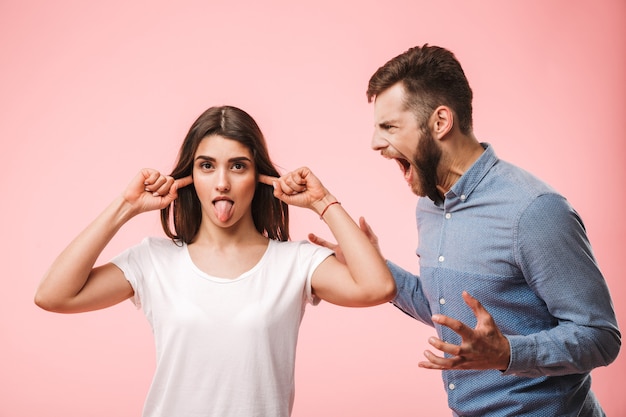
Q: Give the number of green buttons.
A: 0